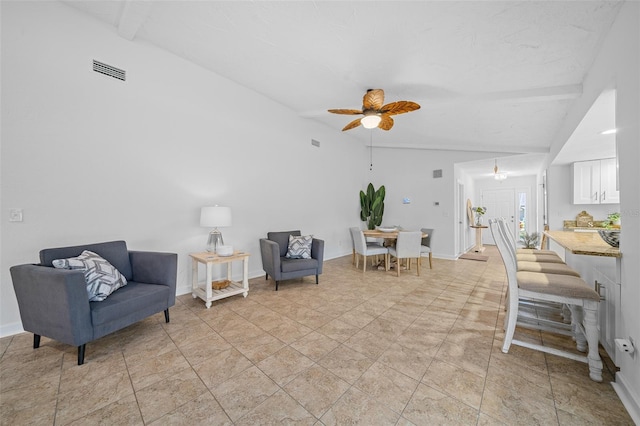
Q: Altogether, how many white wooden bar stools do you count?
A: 4